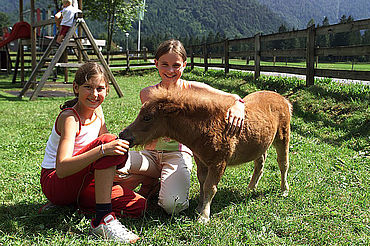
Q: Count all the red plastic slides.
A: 1